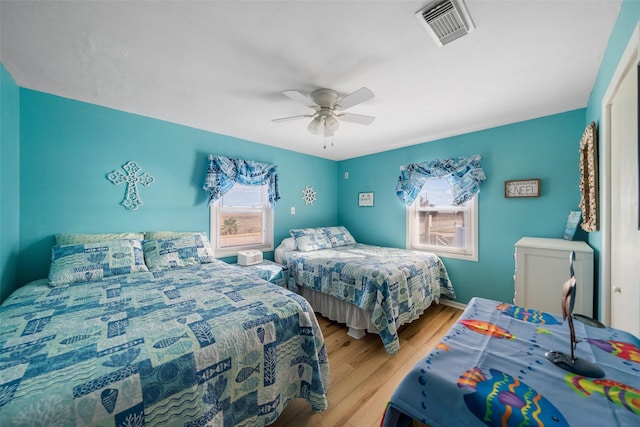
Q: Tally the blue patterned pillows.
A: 4